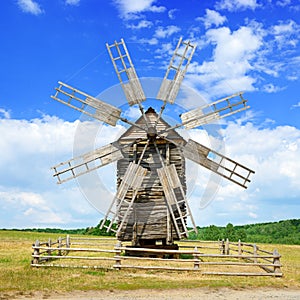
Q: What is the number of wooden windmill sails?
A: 8